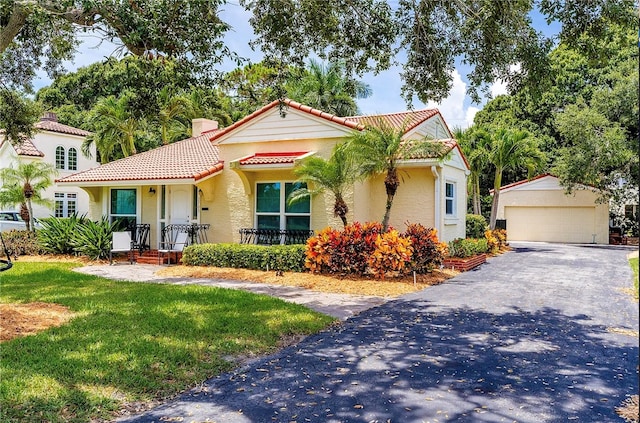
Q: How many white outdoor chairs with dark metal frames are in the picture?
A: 2